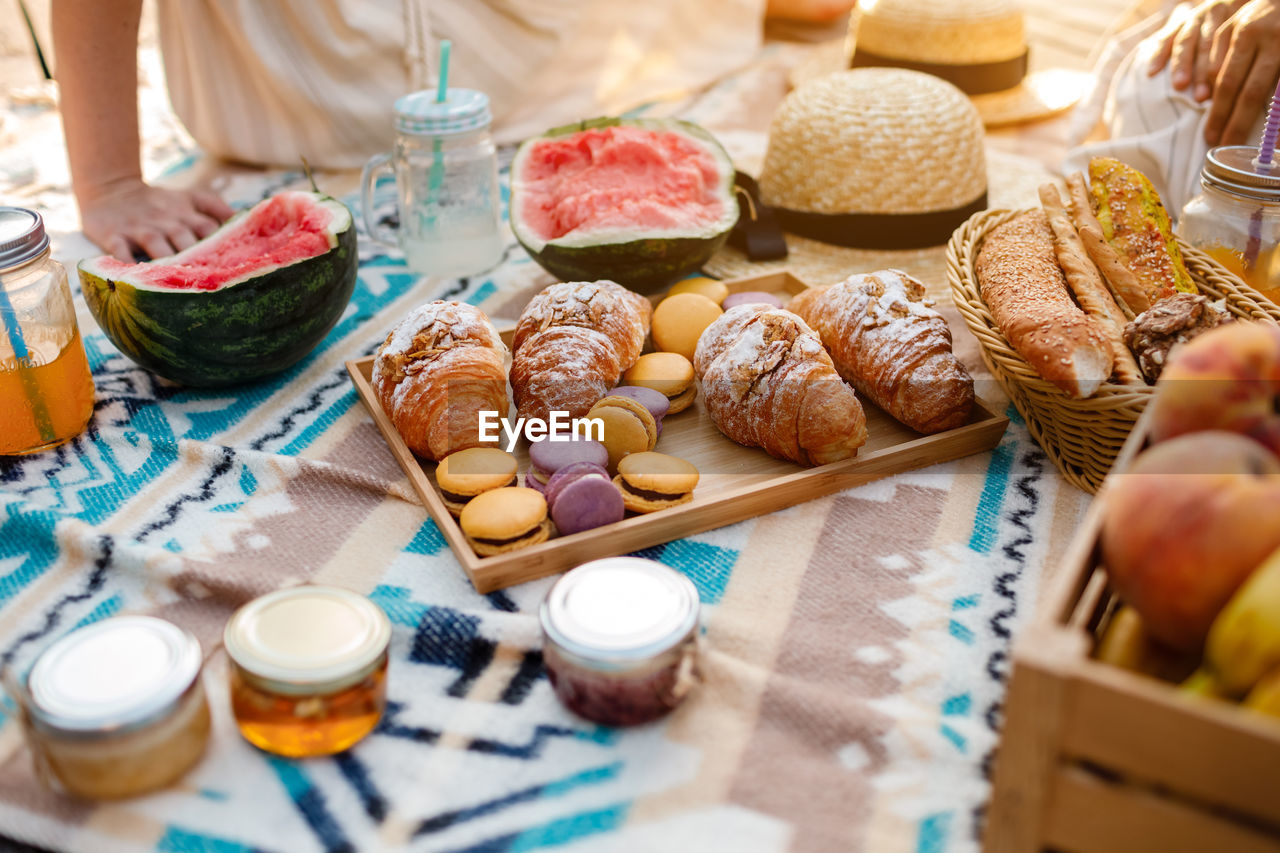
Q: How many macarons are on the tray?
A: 11